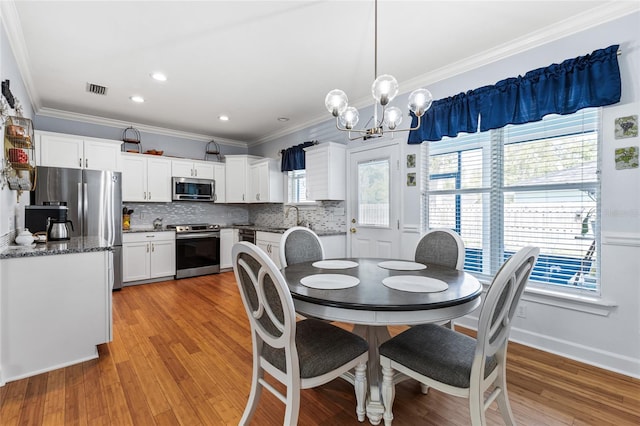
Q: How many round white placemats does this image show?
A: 4